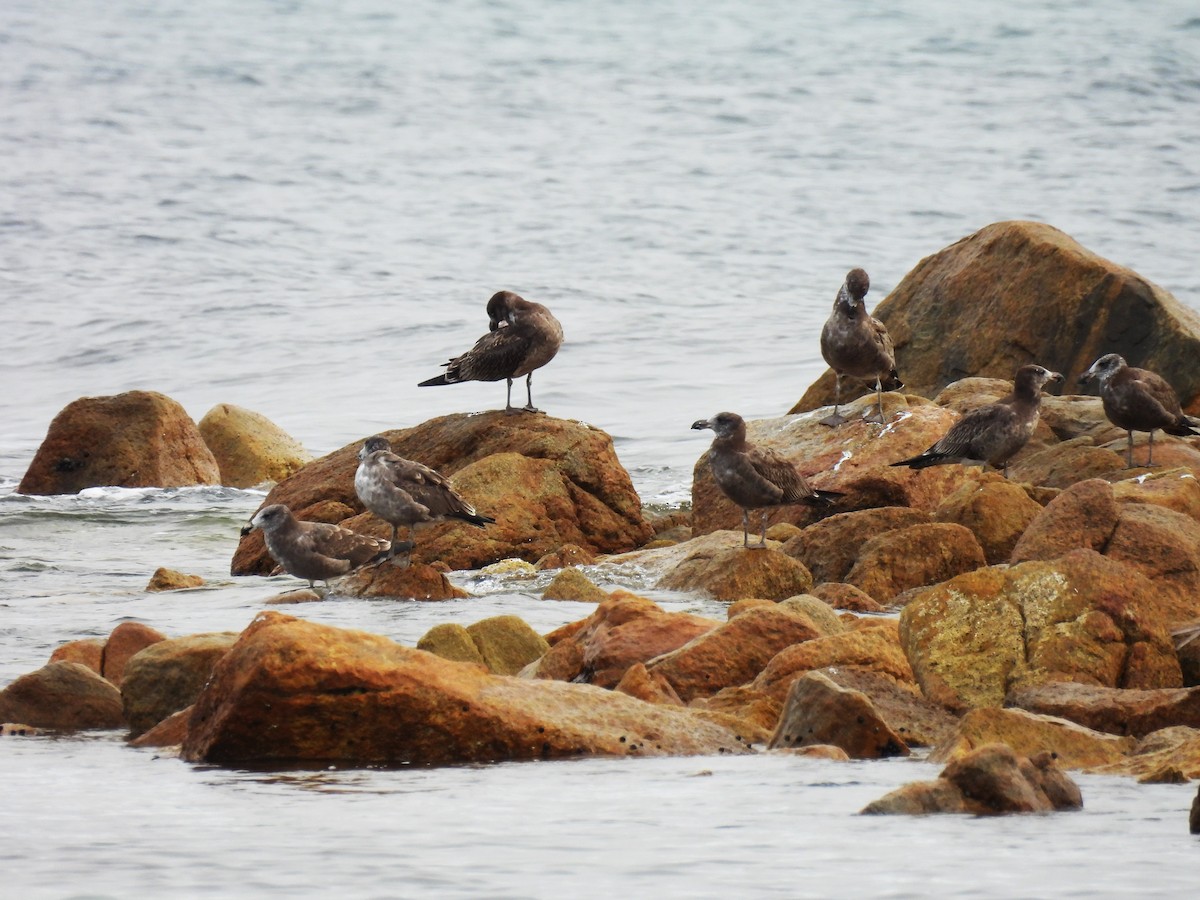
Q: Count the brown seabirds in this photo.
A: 7